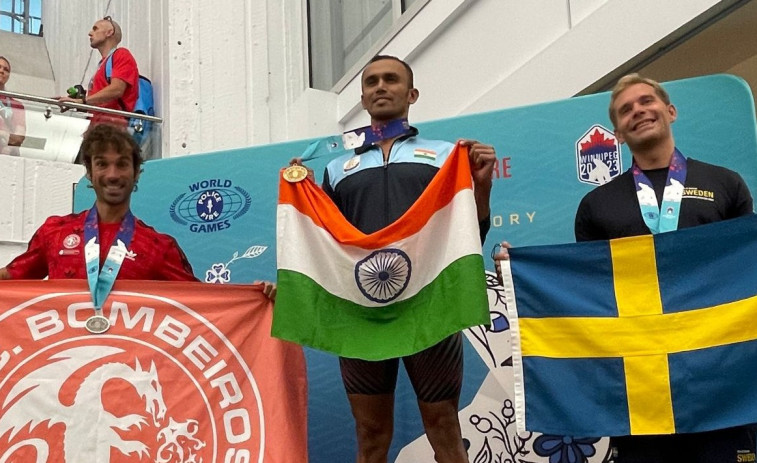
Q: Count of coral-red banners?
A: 1